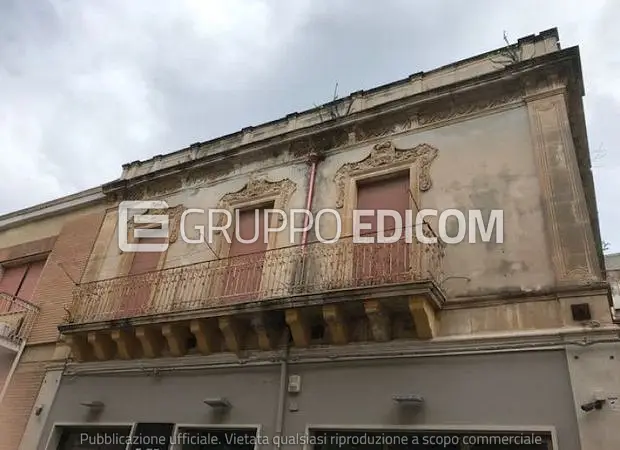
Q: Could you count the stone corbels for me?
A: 12